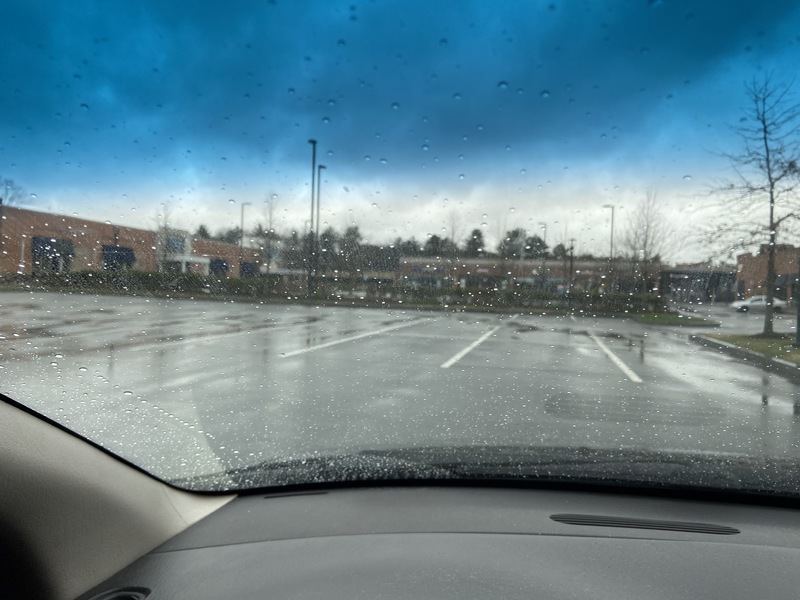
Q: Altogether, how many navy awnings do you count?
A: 4